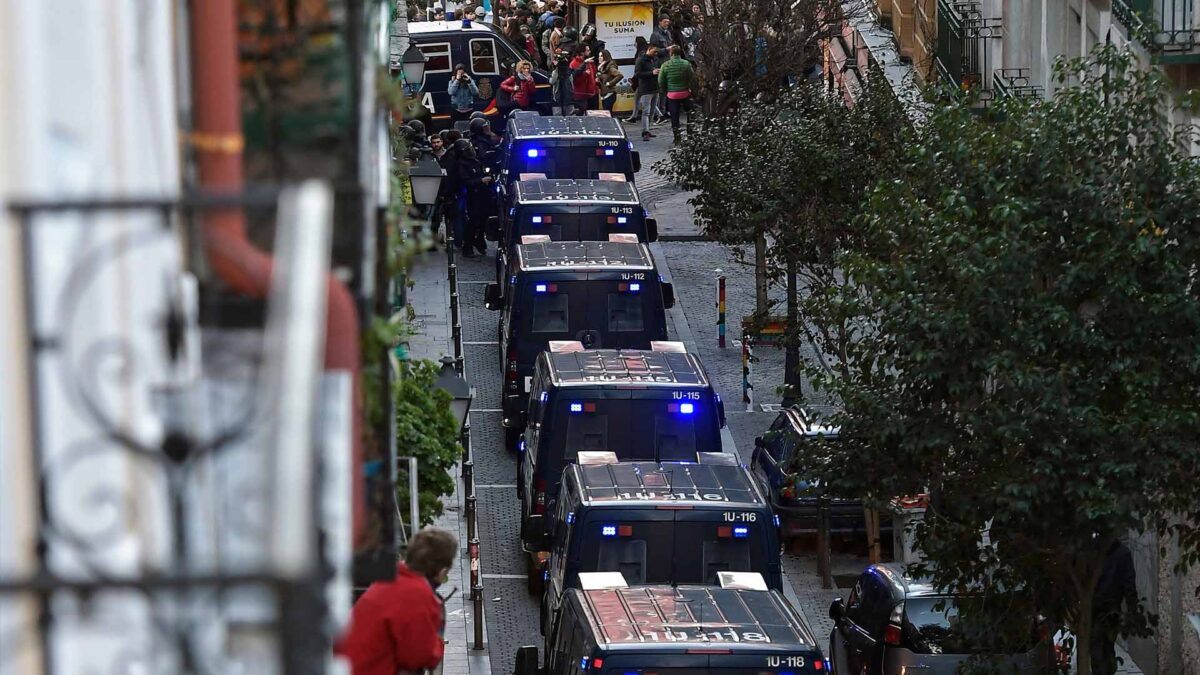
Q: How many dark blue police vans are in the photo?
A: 7